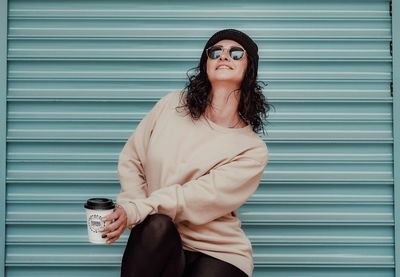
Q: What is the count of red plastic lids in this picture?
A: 0